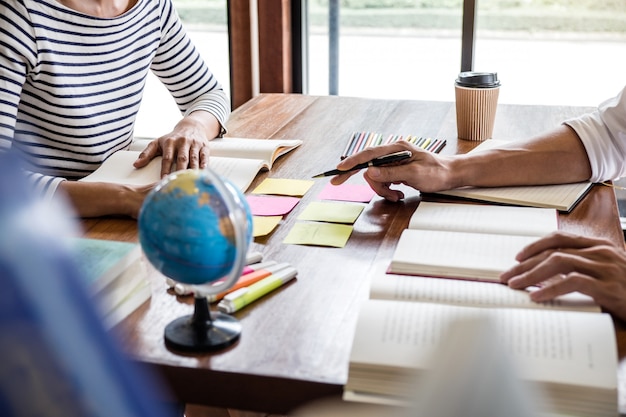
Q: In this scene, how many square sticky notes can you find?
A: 6